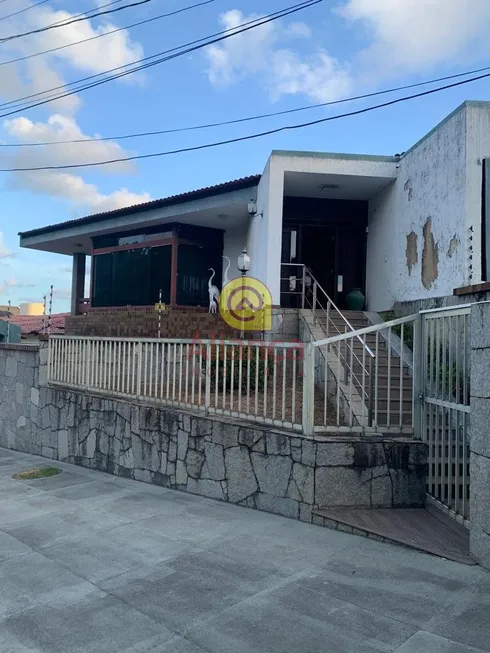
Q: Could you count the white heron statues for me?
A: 2